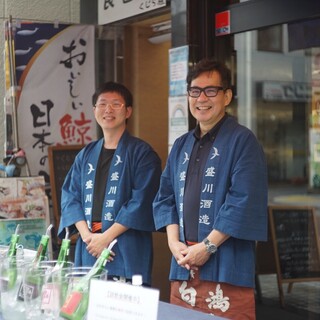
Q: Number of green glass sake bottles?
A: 4